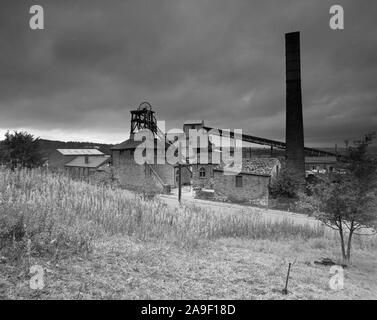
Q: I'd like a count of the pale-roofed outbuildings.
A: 2